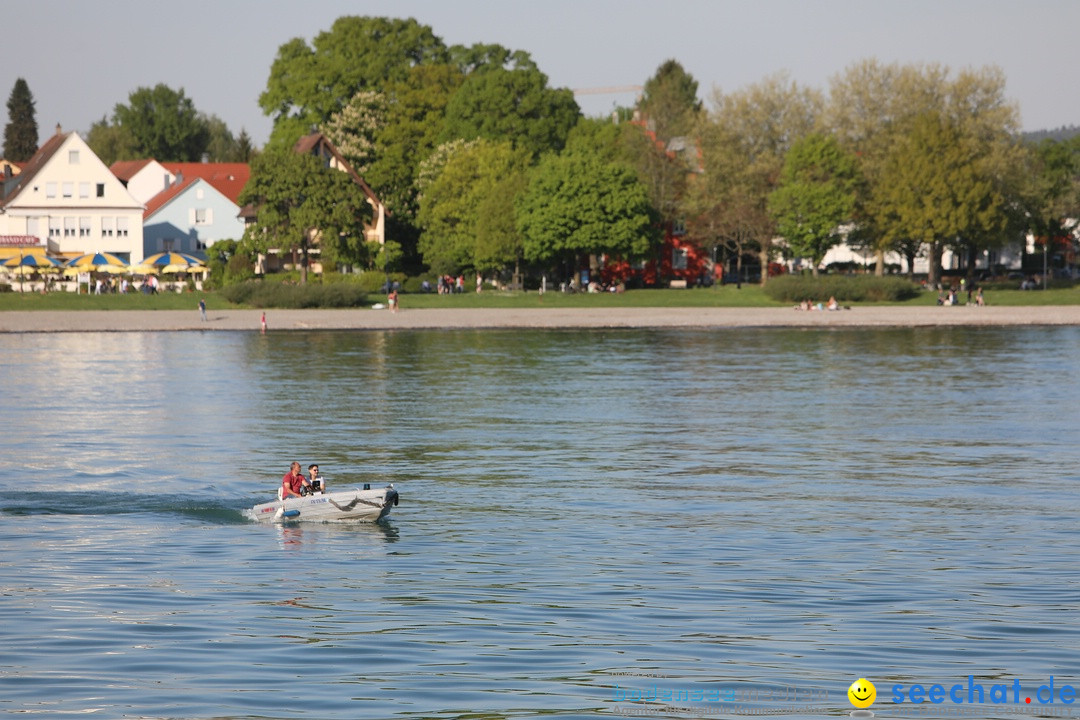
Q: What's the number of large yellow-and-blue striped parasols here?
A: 3